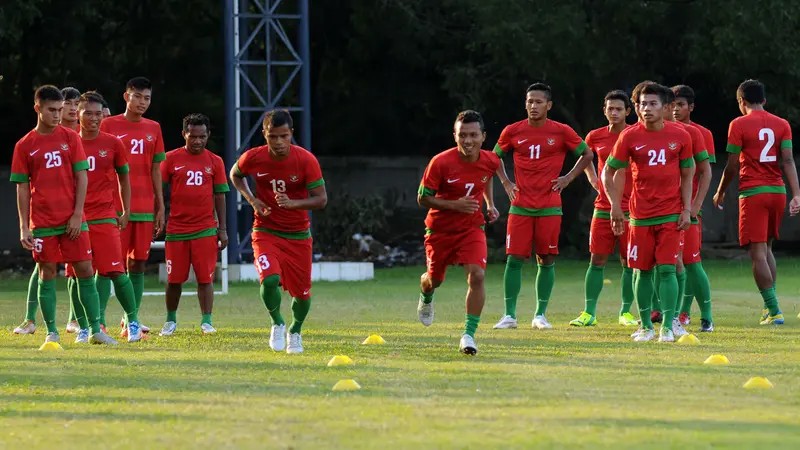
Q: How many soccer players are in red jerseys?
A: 15